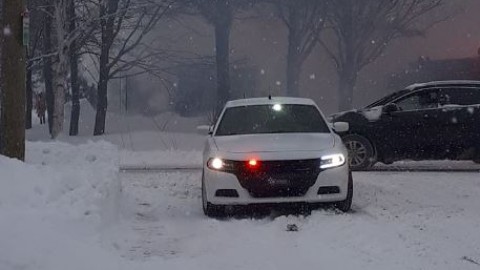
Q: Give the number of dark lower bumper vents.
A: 2